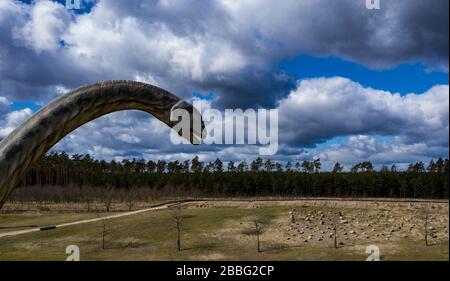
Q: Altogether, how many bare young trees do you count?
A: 5